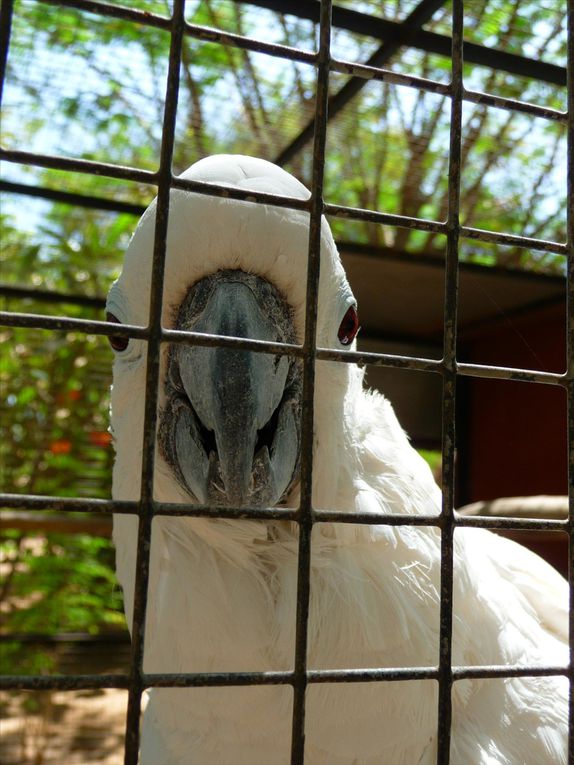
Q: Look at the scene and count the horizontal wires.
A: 5